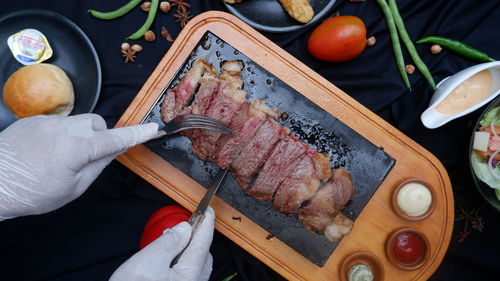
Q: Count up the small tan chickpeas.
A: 8